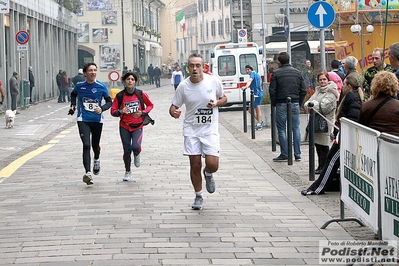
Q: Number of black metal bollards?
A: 5